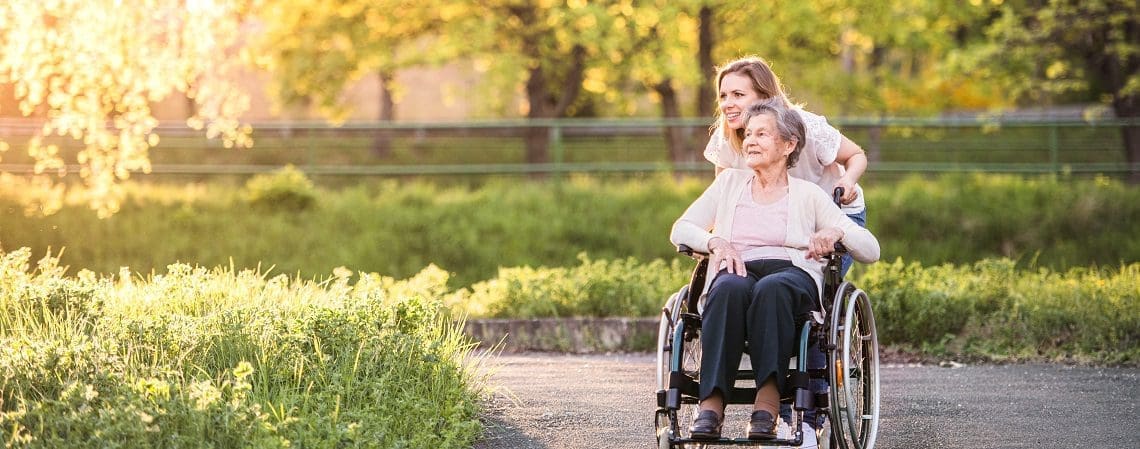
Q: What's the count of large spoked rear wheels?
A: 2